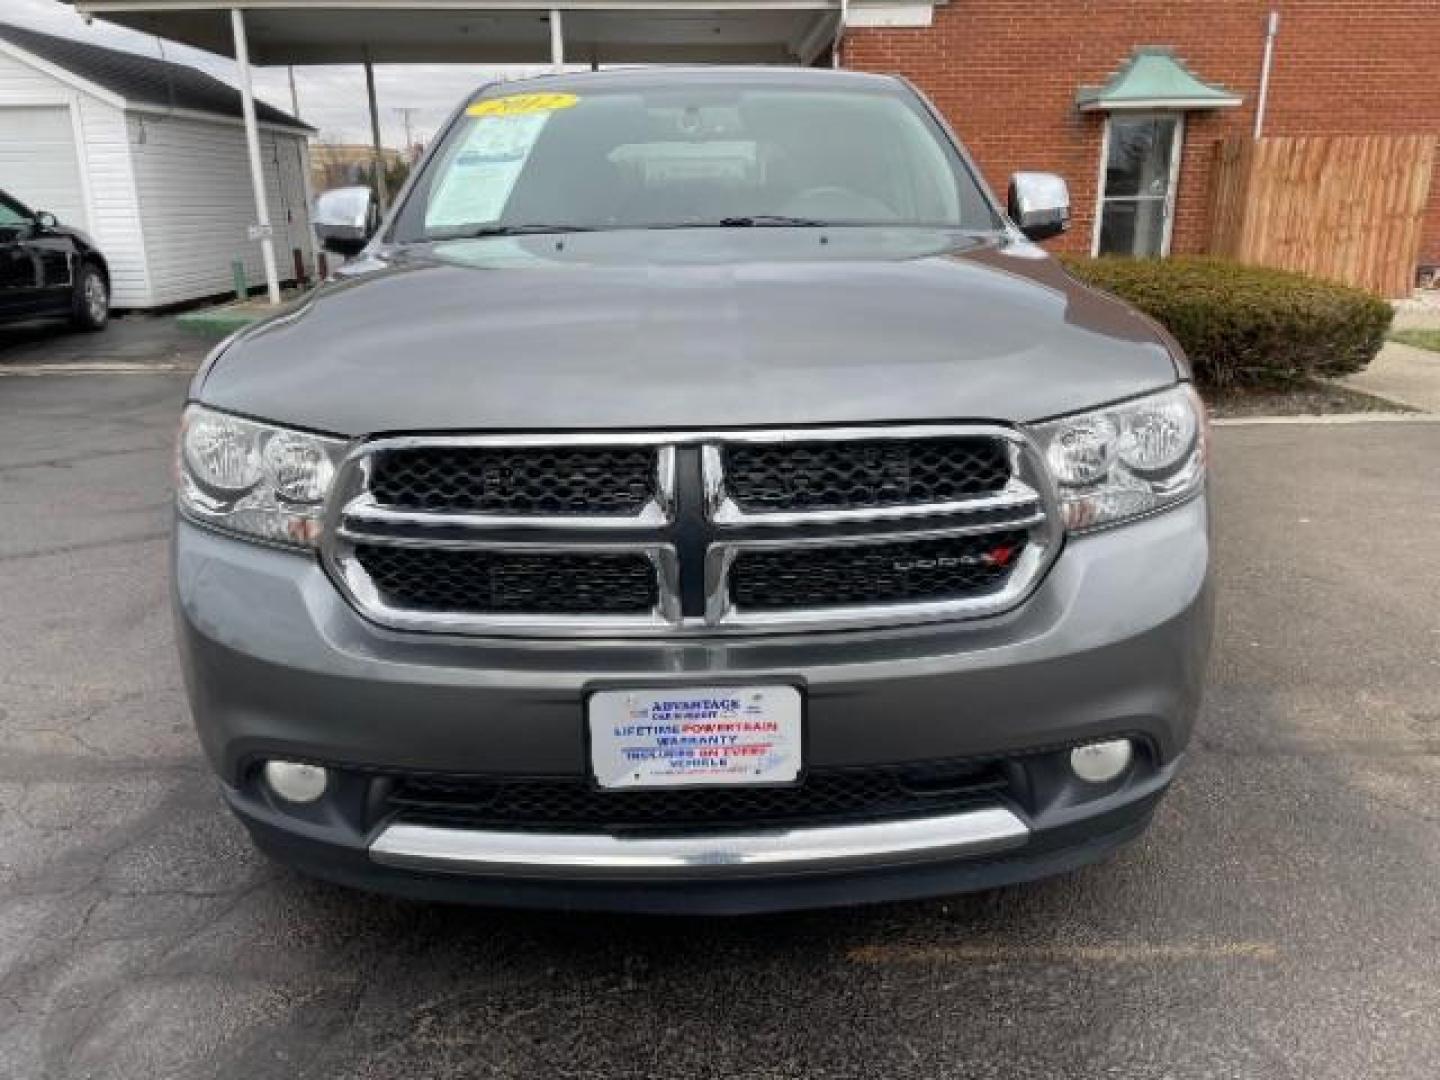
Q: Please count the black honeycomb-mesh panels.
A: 5